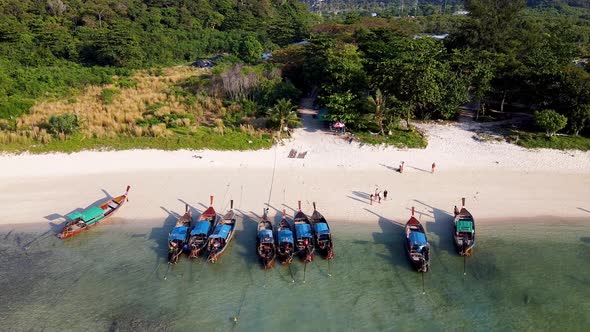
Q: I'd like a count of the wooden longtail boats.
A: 10